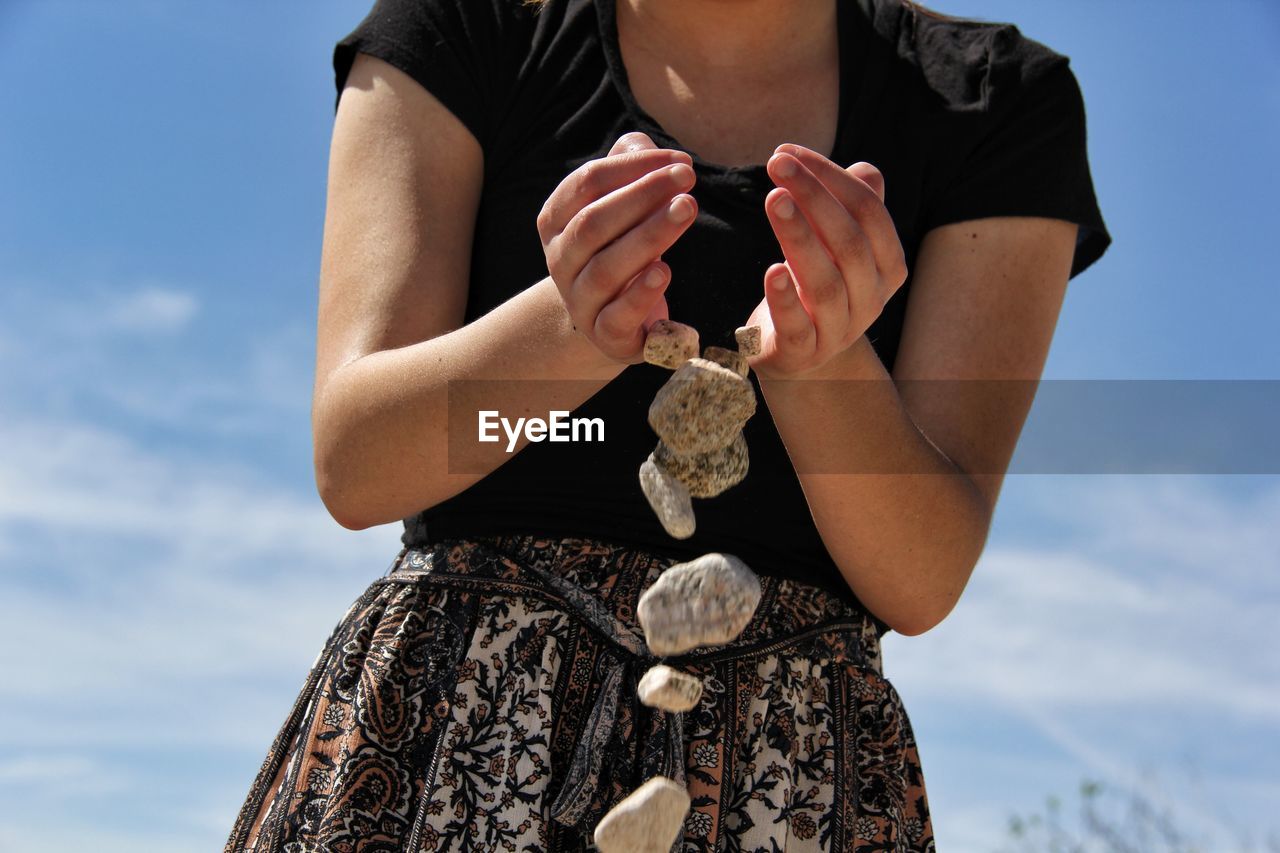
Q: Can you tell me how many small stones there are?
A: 9